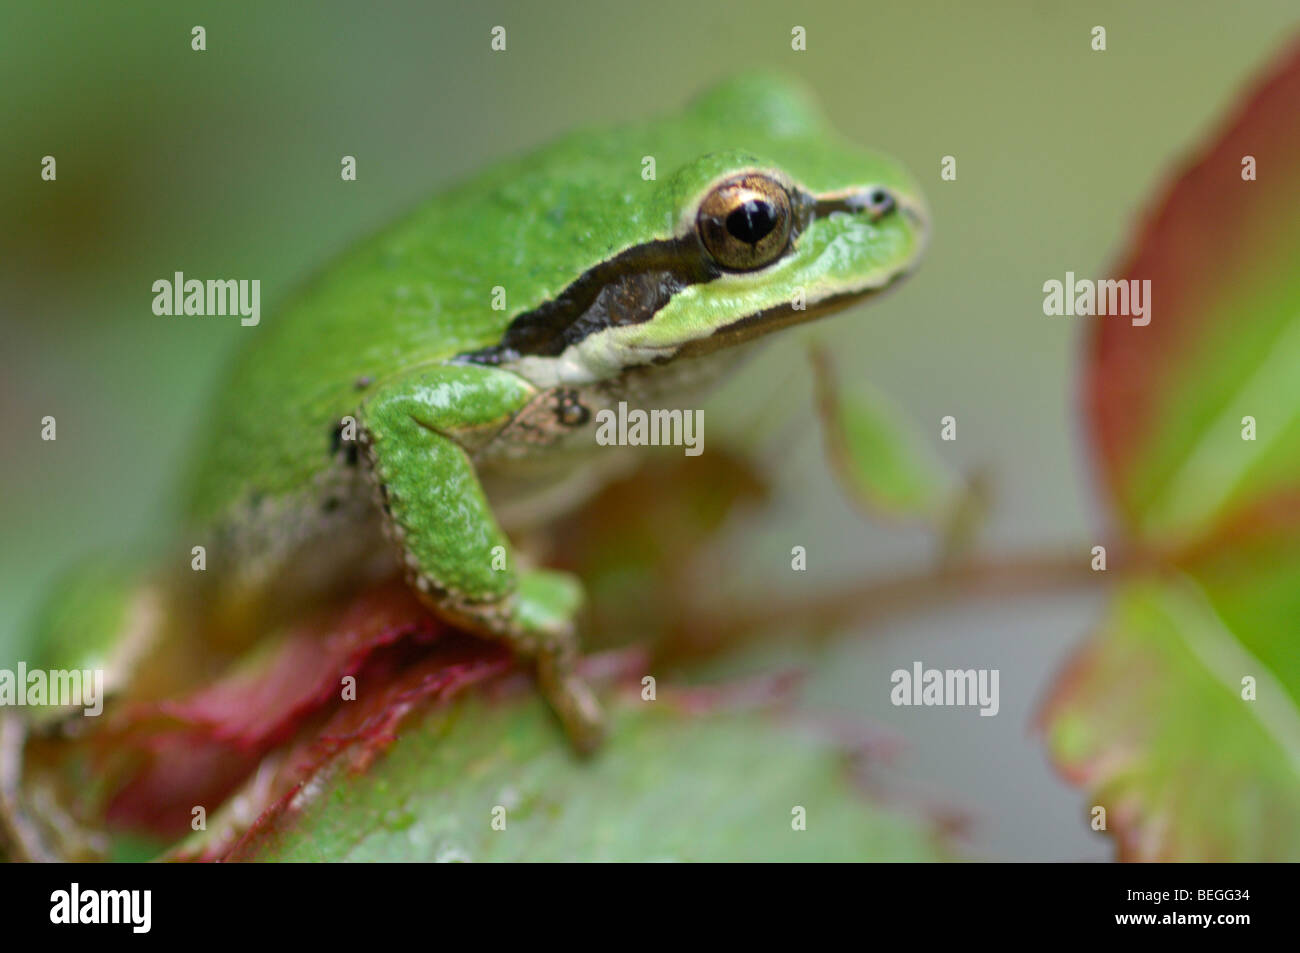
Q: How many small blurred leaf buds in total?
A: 1